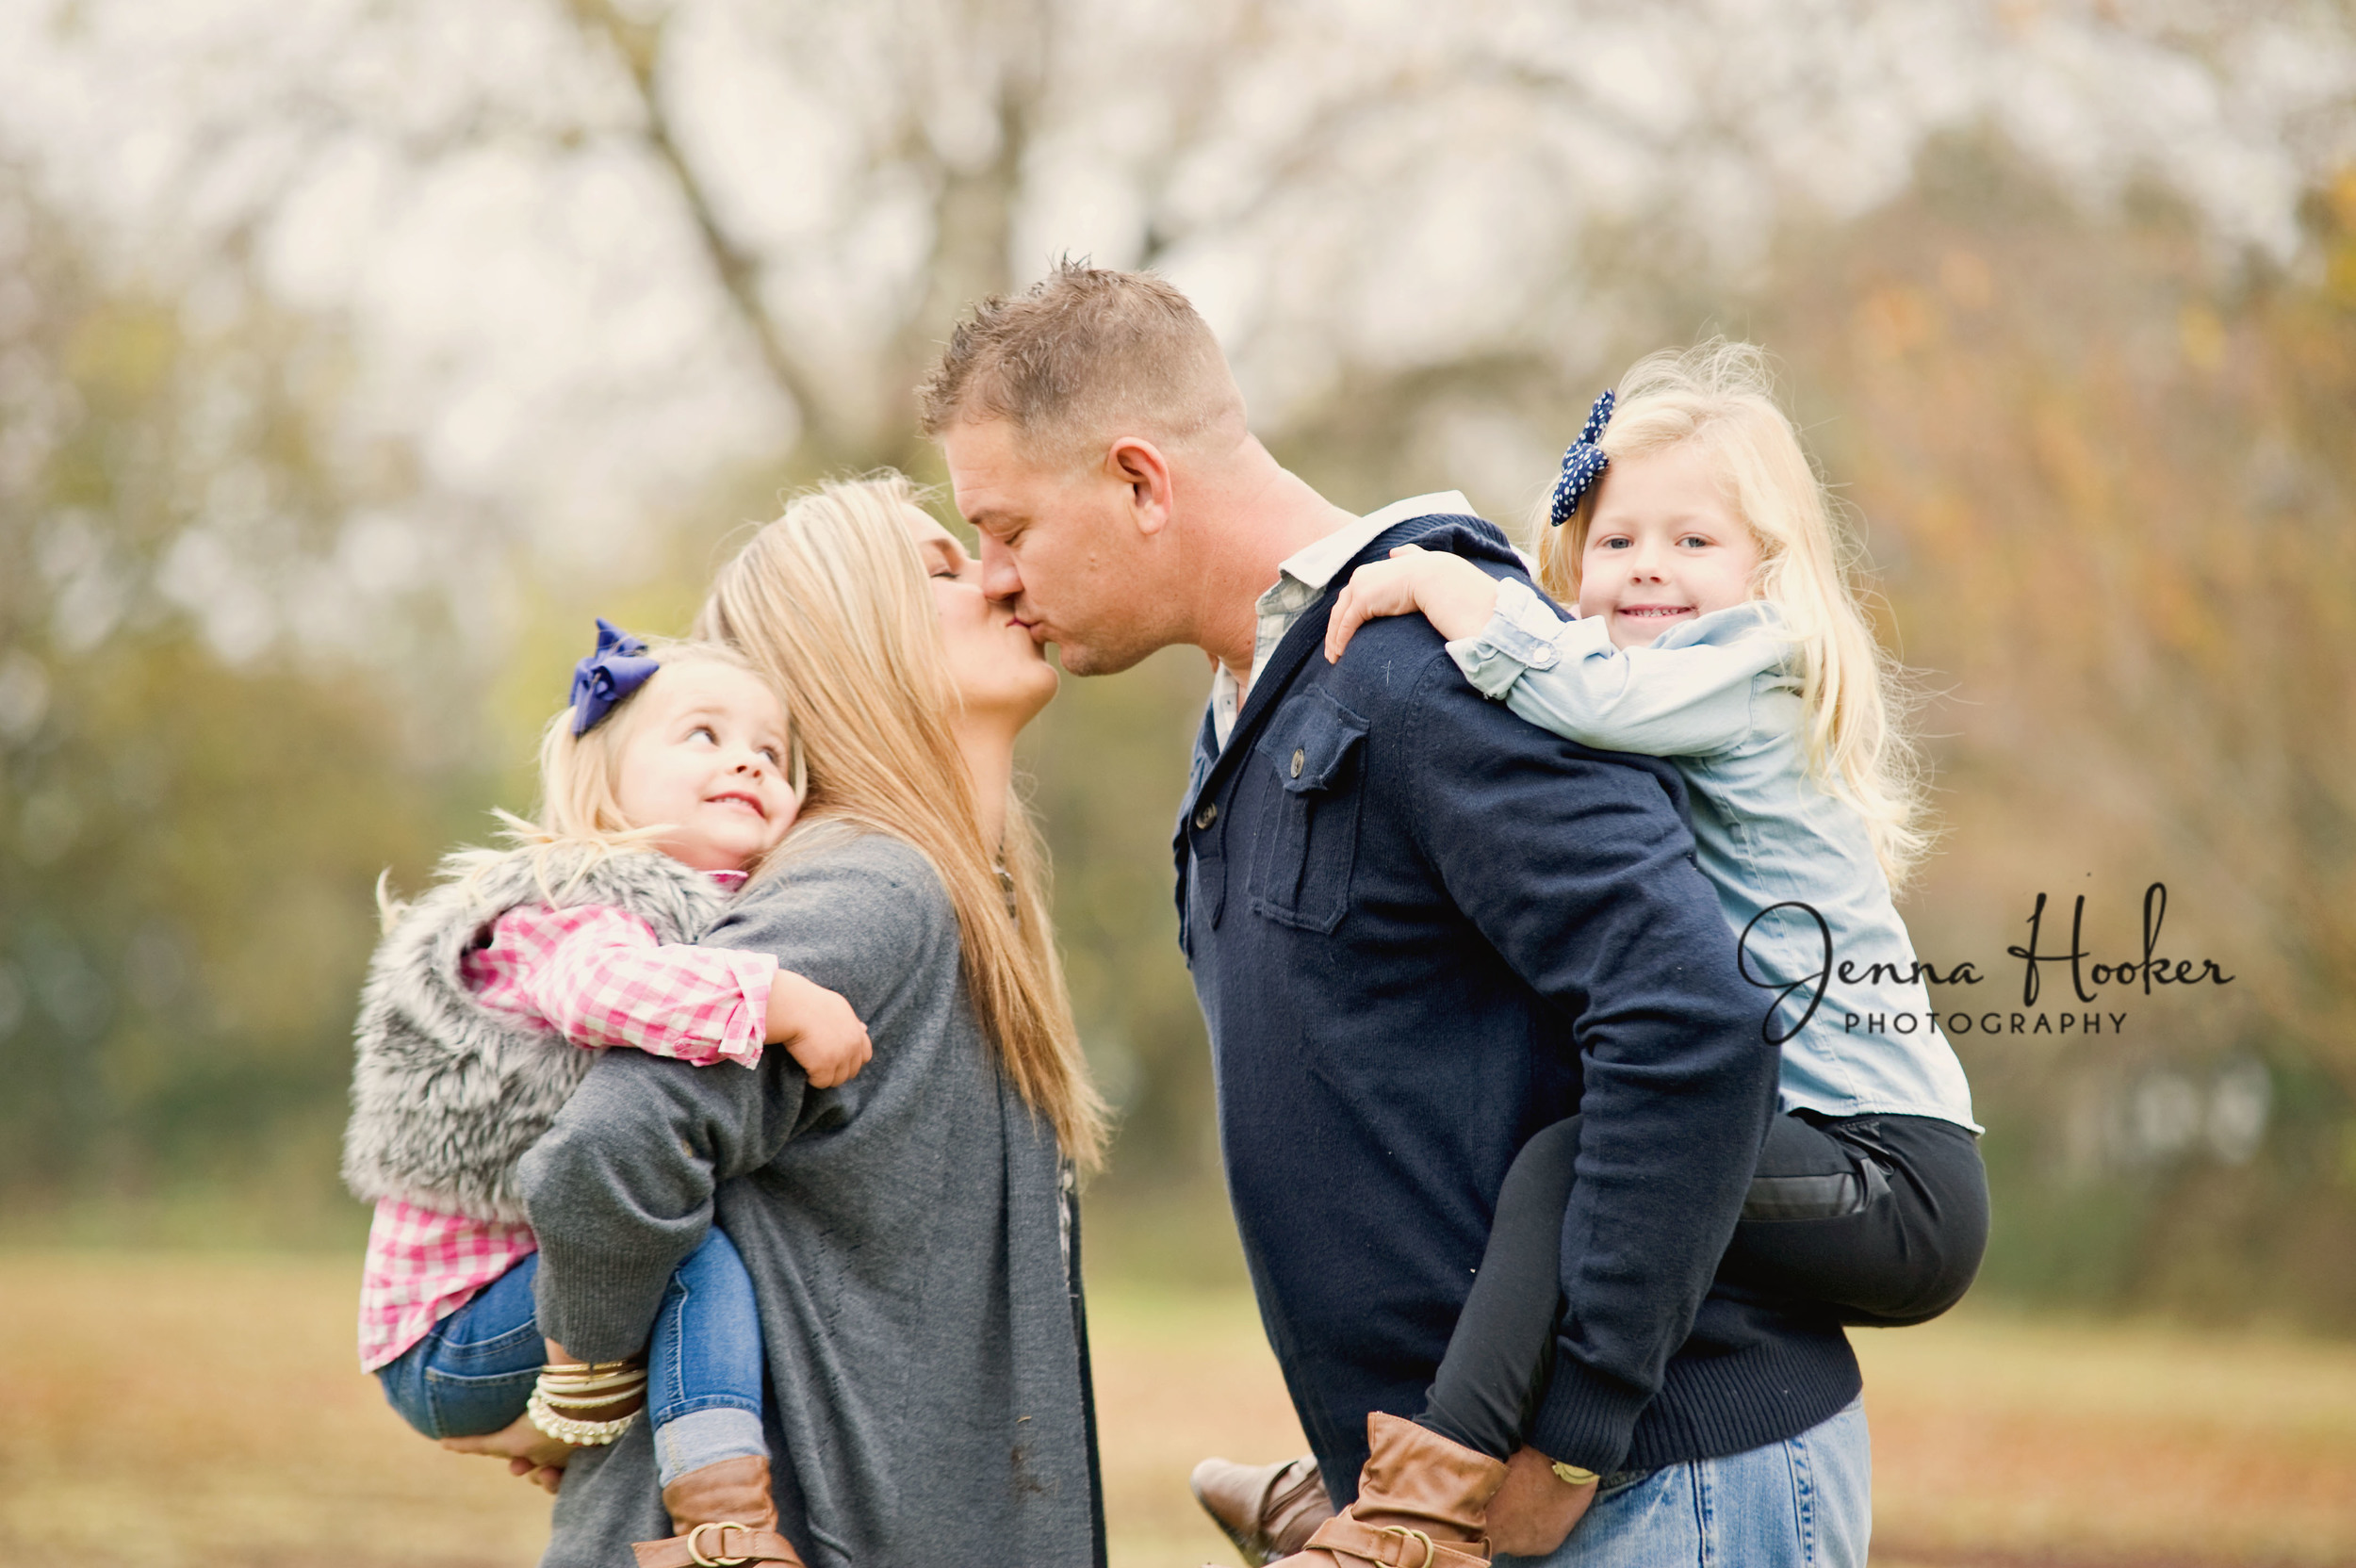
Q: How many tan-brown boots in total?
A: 3